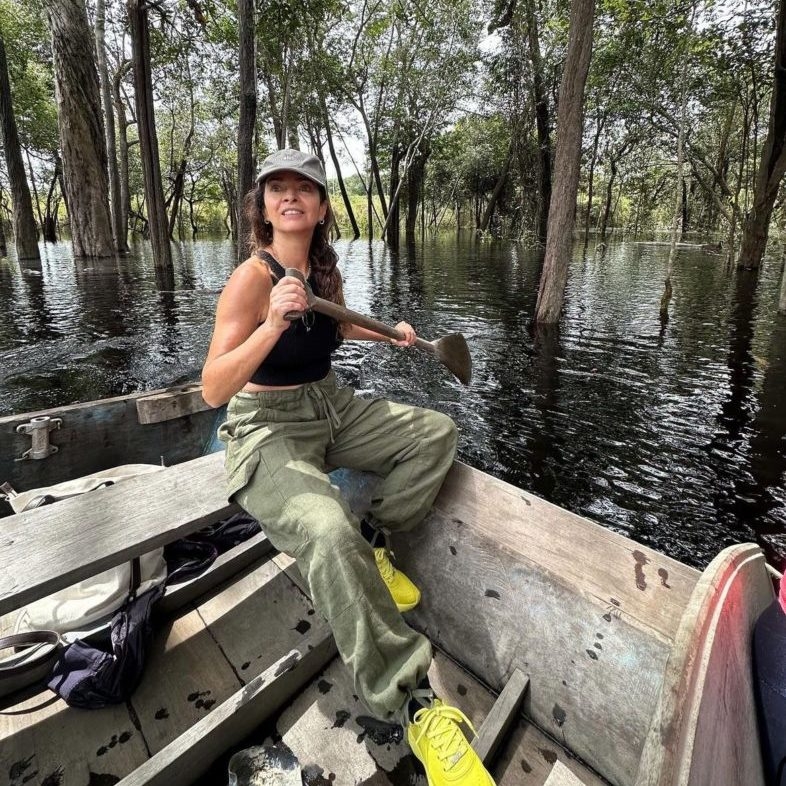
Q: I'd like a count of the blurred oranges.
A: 0